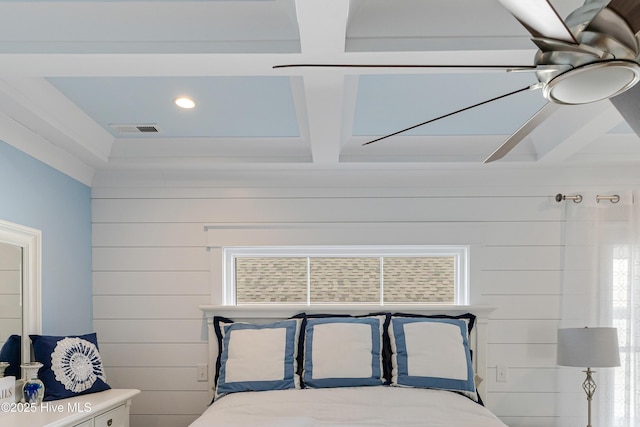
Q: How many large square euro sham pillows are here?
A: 3